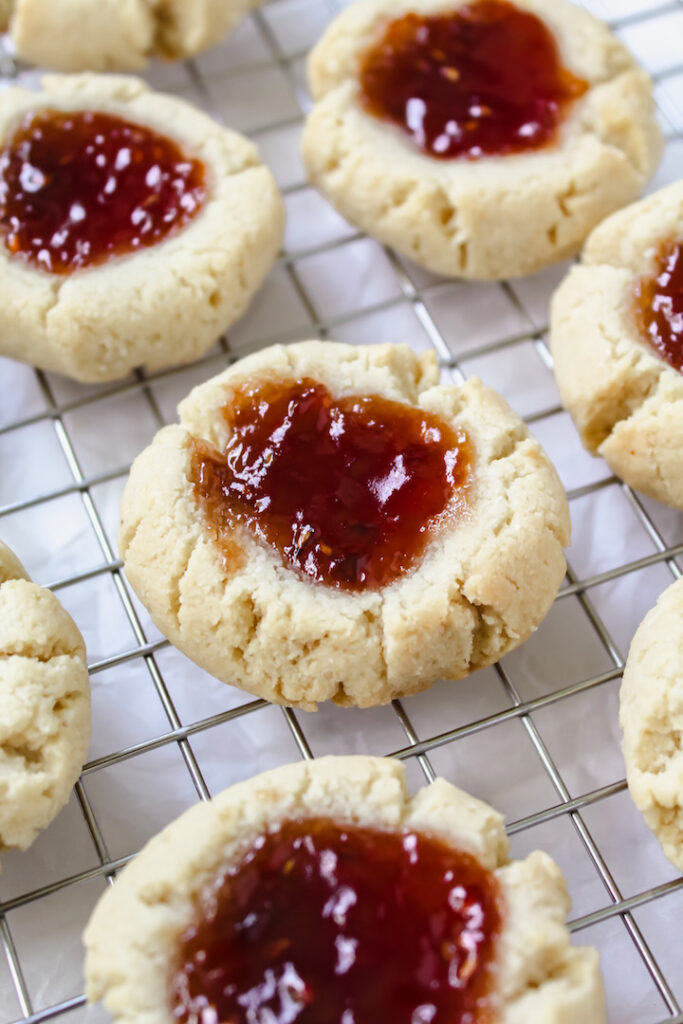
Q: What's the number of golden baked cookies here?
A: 8